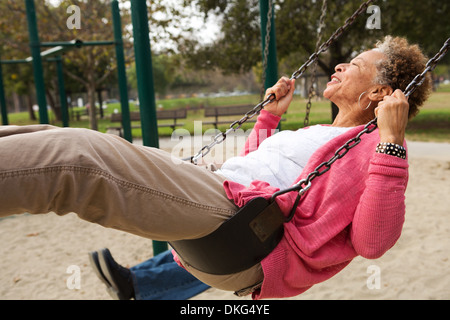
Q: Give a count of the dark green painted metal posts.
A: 6